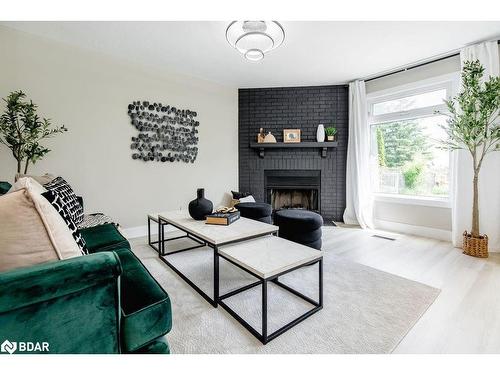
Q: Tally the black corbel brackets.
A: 2